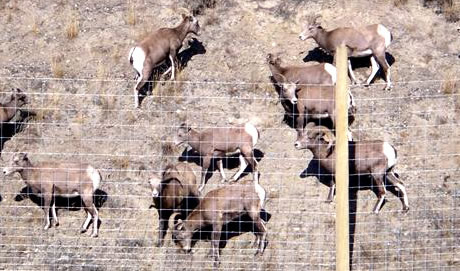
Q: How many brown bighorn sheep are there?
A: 10